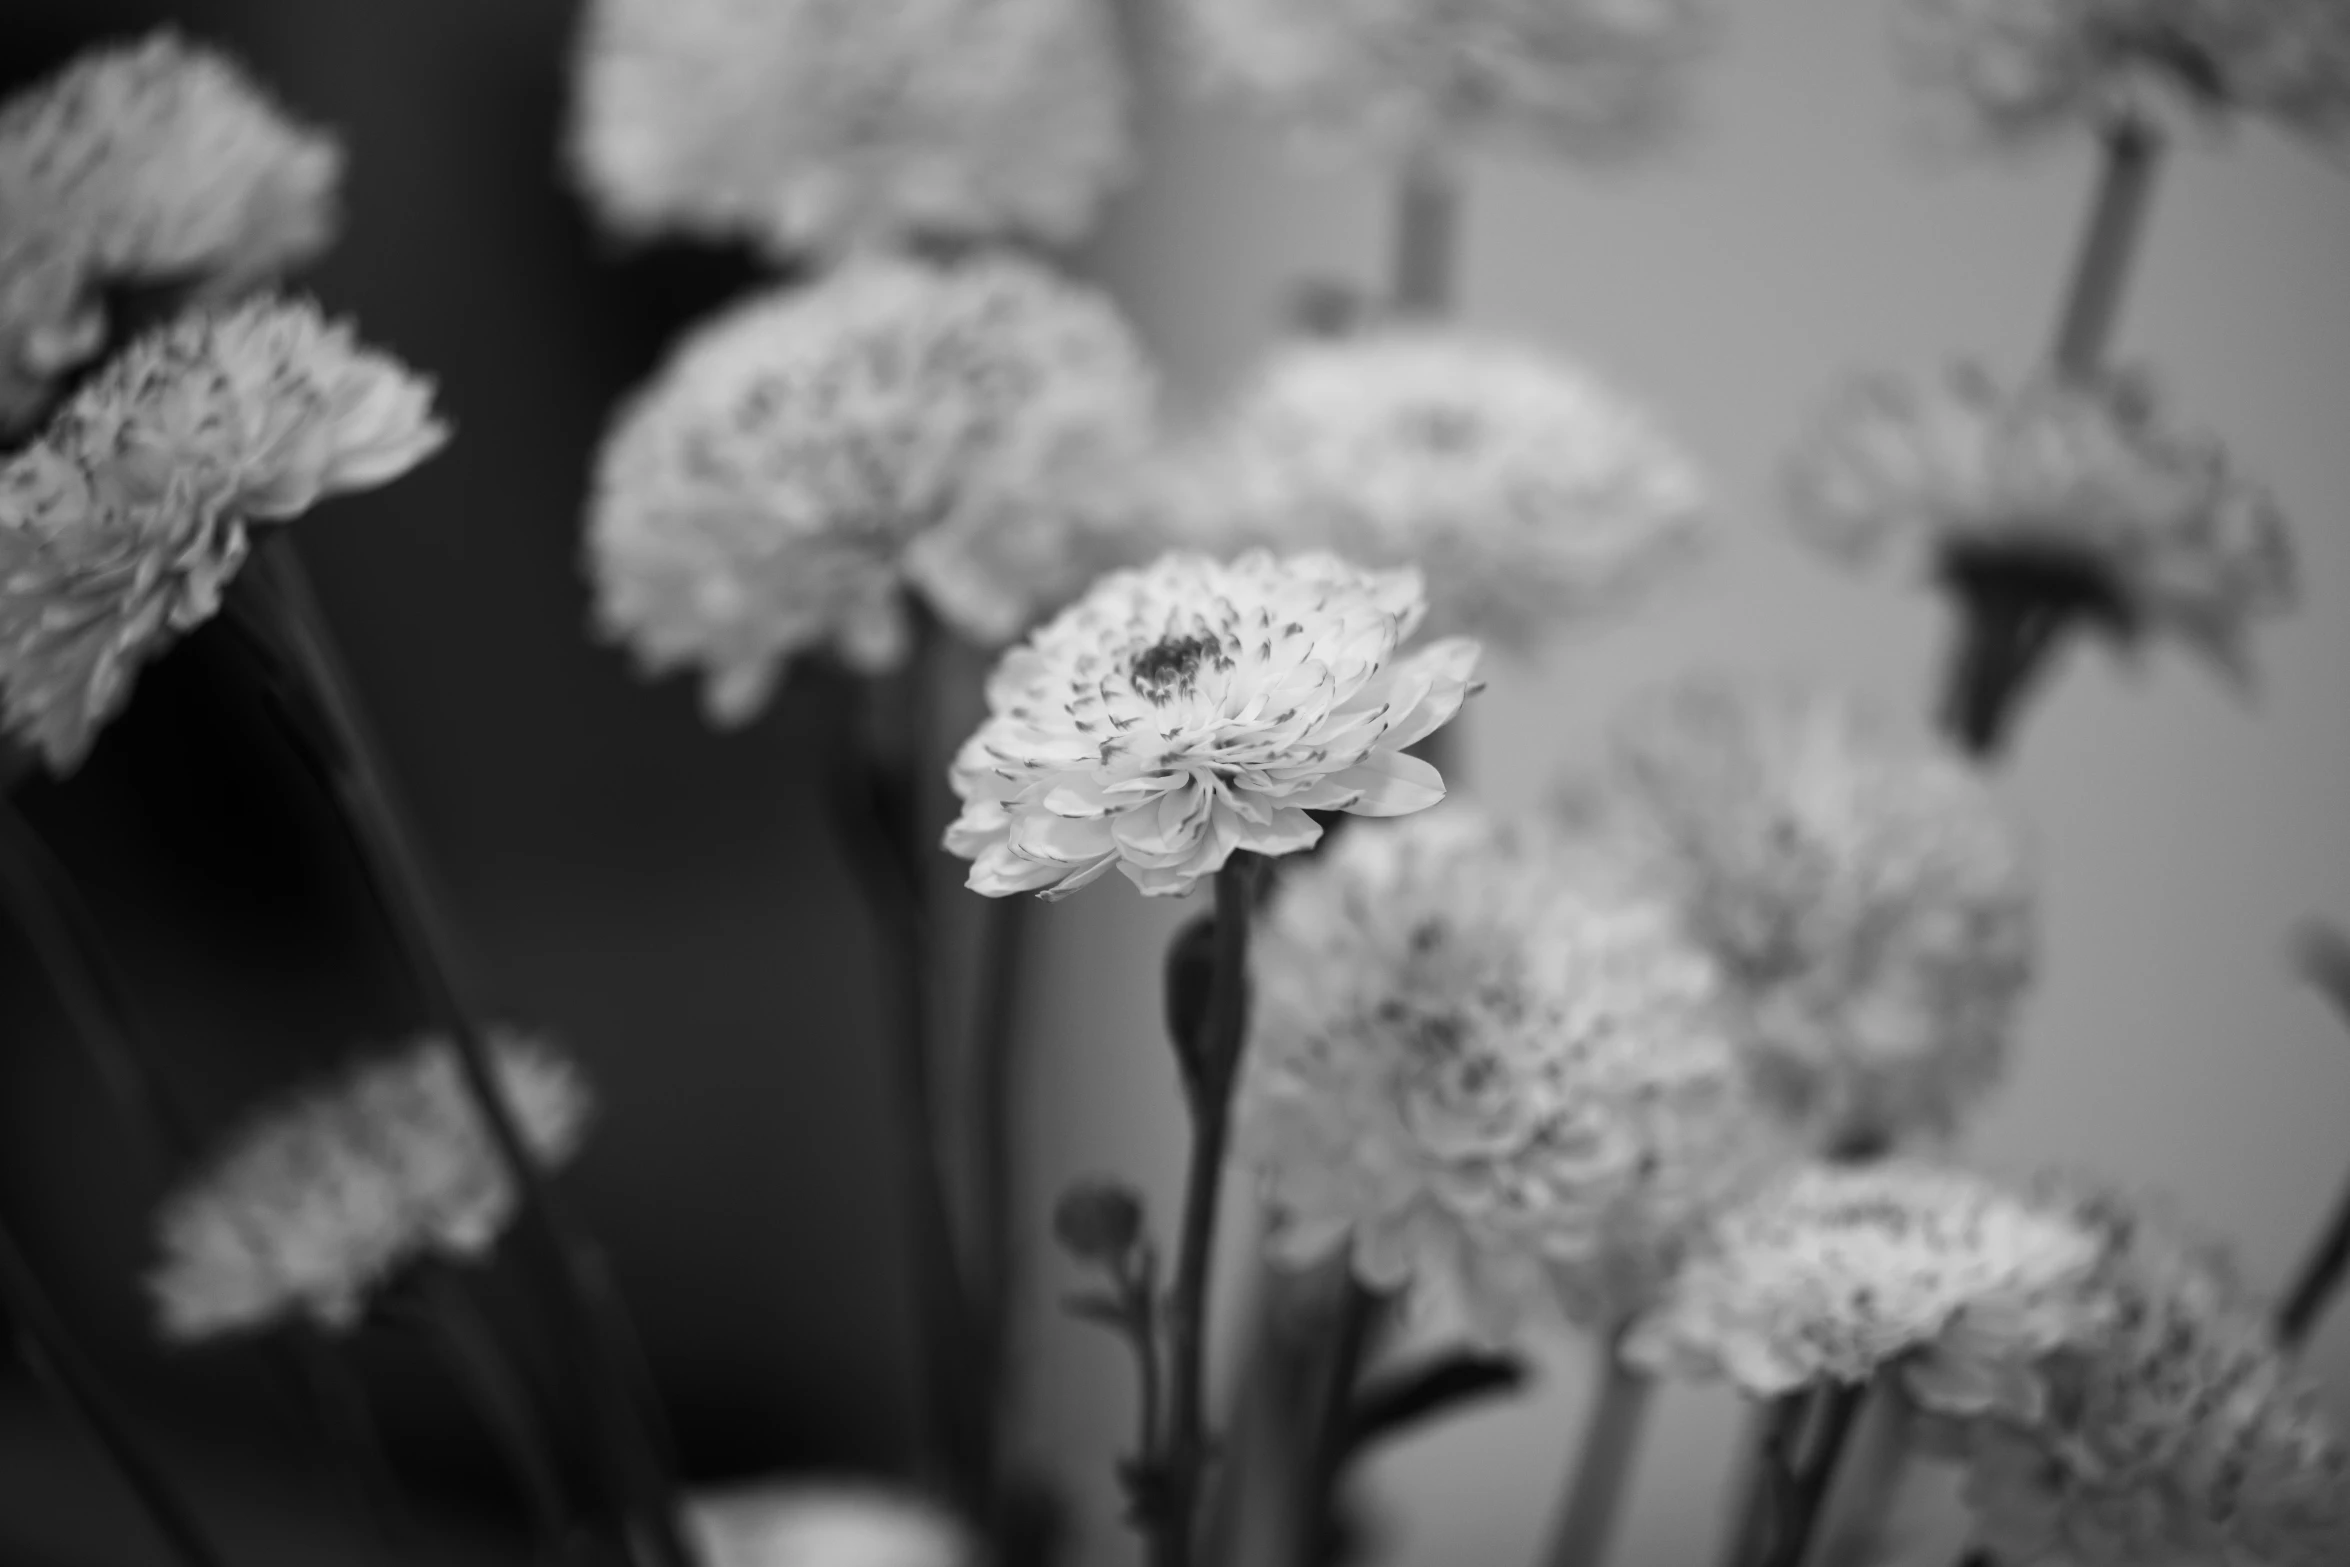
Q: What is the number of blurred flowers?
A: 13